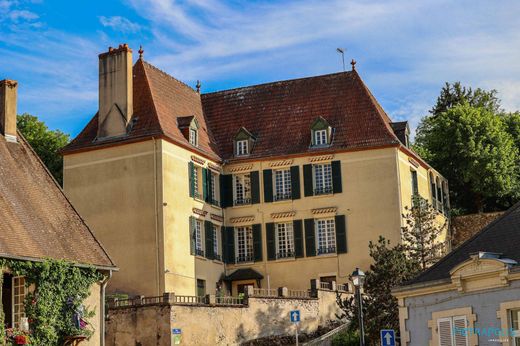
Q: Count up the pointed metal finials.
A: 3